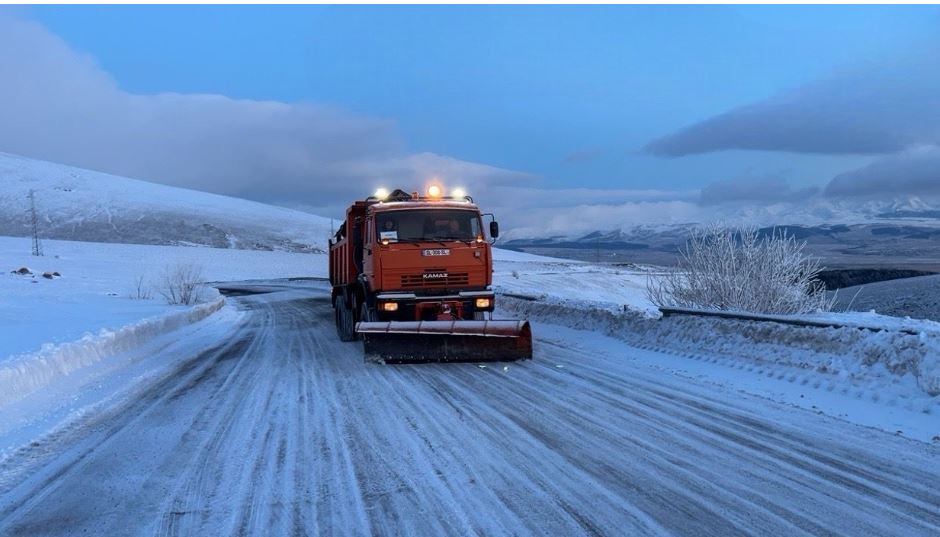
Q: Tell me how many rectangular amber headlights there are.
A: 2